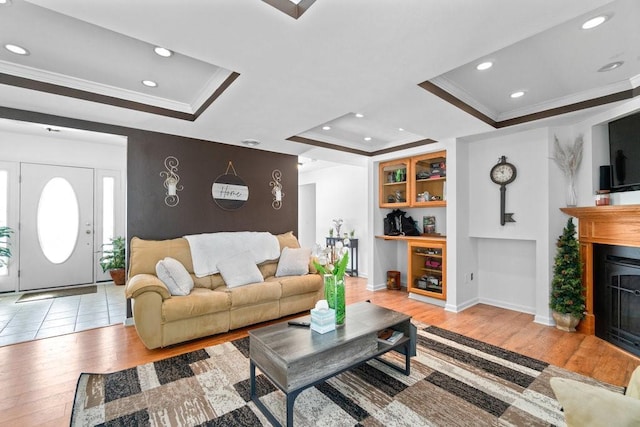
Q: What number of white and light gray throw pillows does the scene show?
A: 3